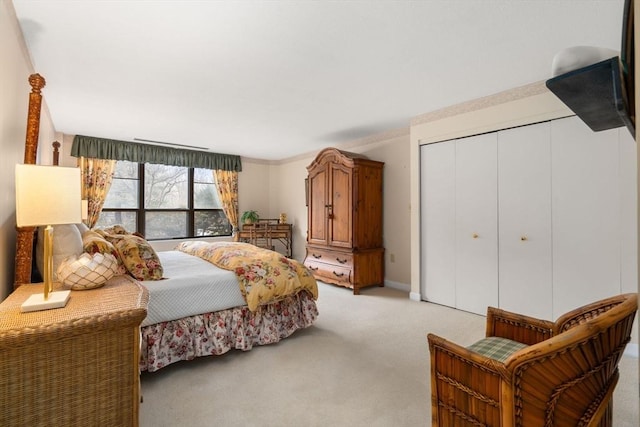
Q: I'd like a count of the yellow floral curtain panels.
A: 2